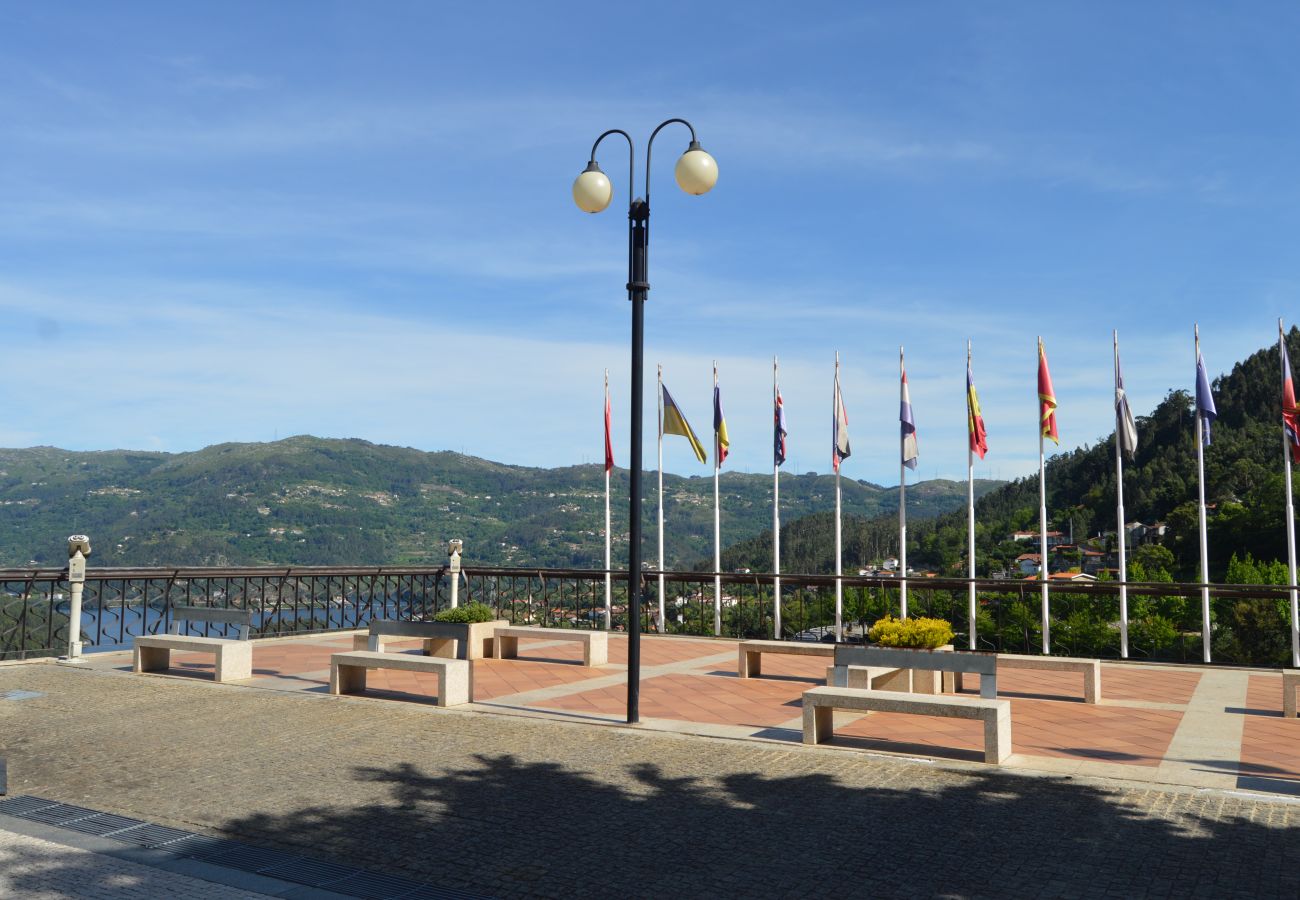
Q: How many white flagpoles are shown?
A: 11